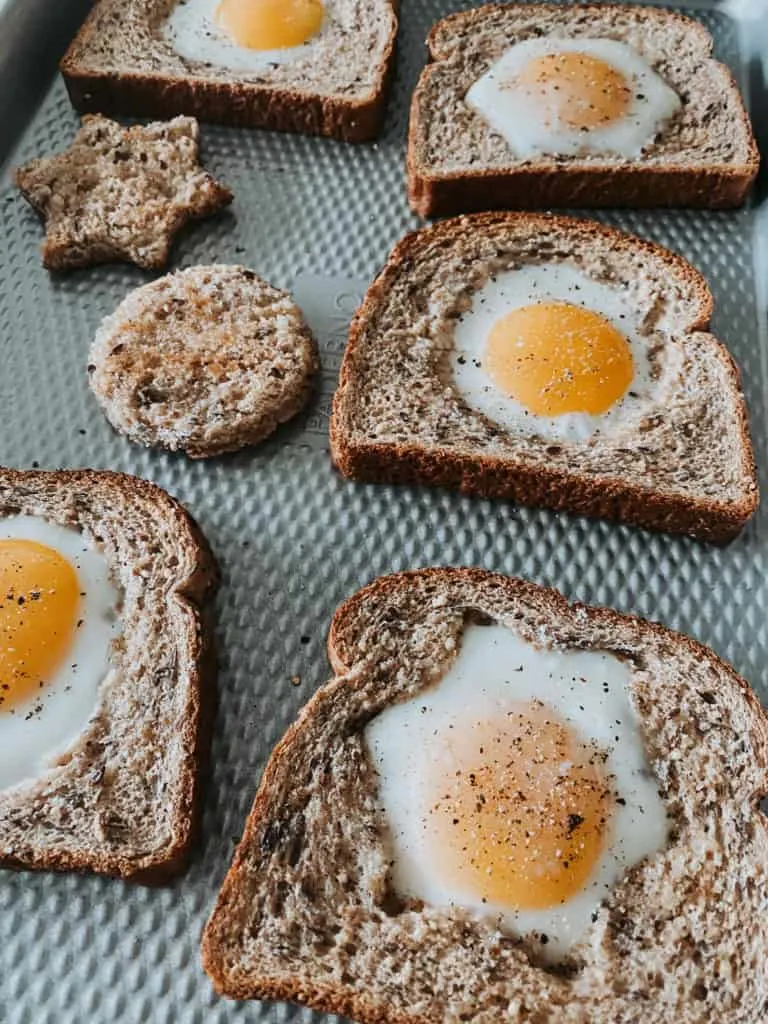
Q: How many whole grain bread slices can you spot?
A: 5